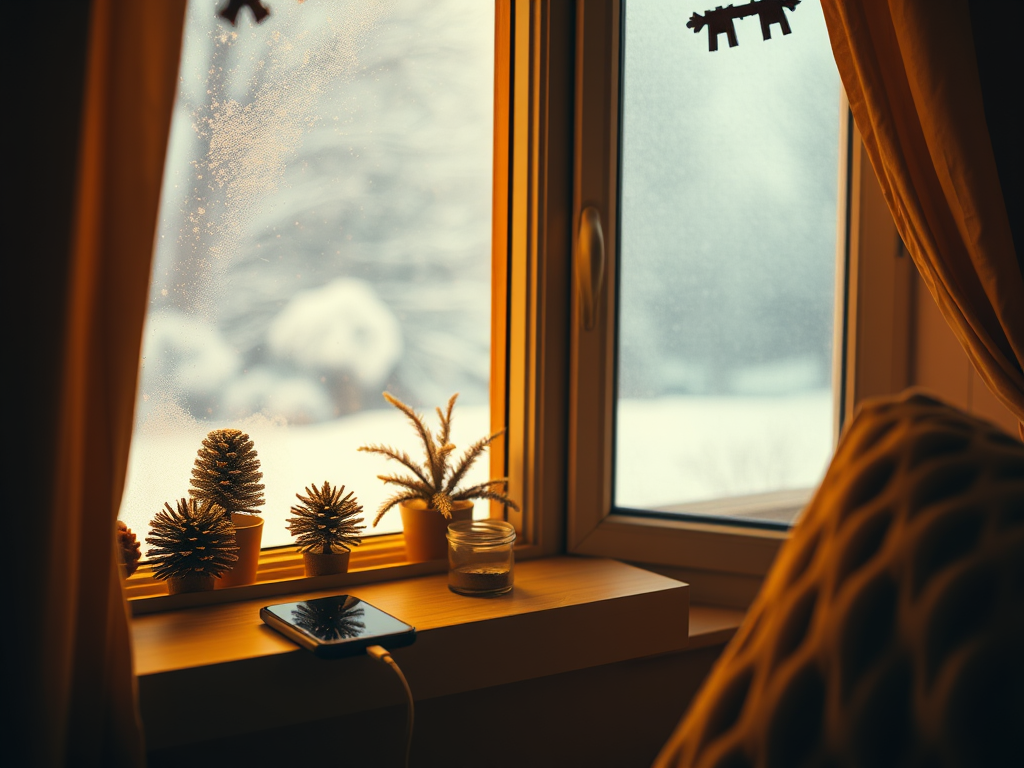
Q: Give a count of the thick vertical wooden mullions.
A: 1